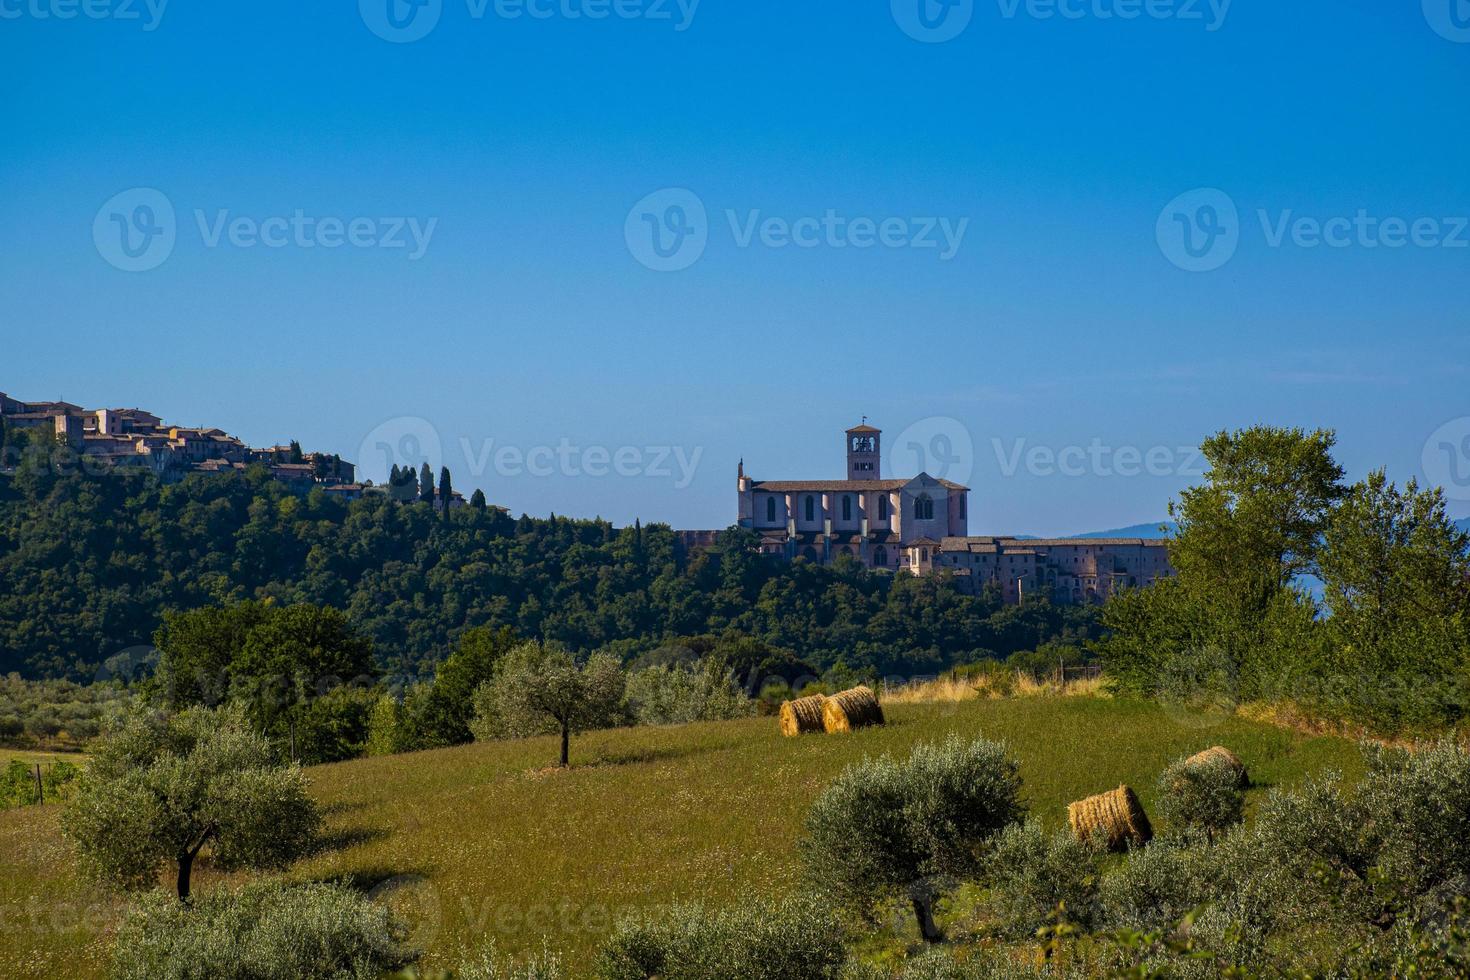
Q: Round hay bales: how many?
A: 4